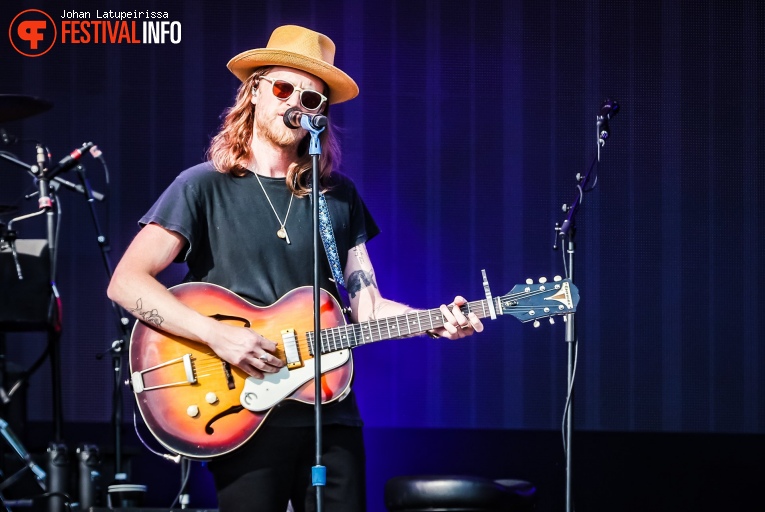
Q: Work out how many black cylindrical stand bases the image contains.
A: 2